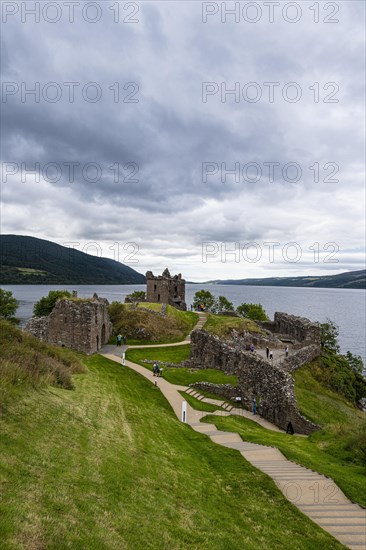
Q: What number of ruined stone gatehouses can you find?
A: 1